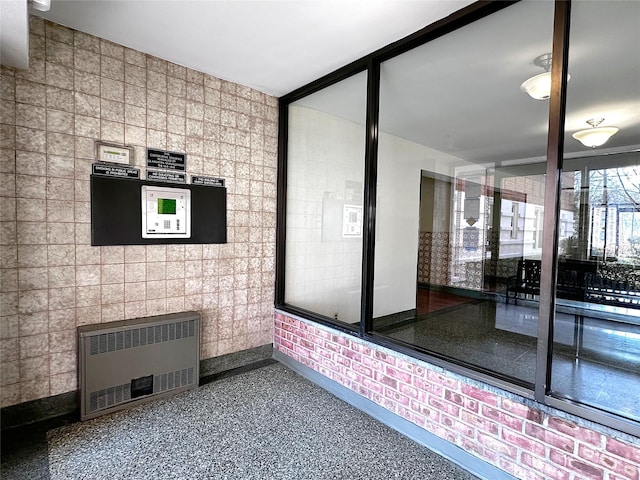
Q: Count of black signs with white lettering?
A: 4